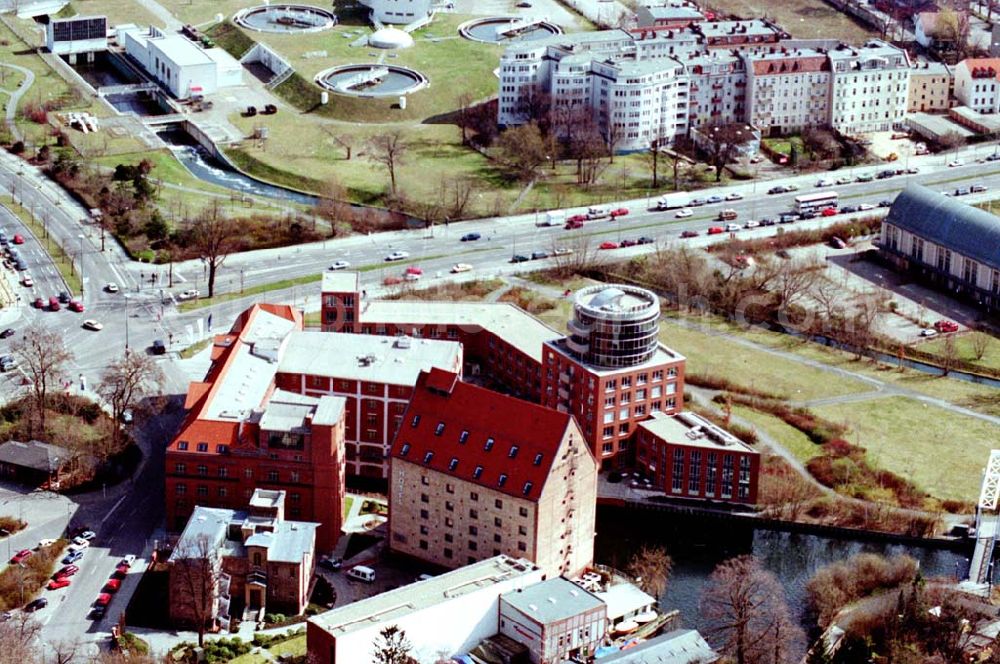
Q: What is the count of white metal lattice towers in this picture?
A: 1